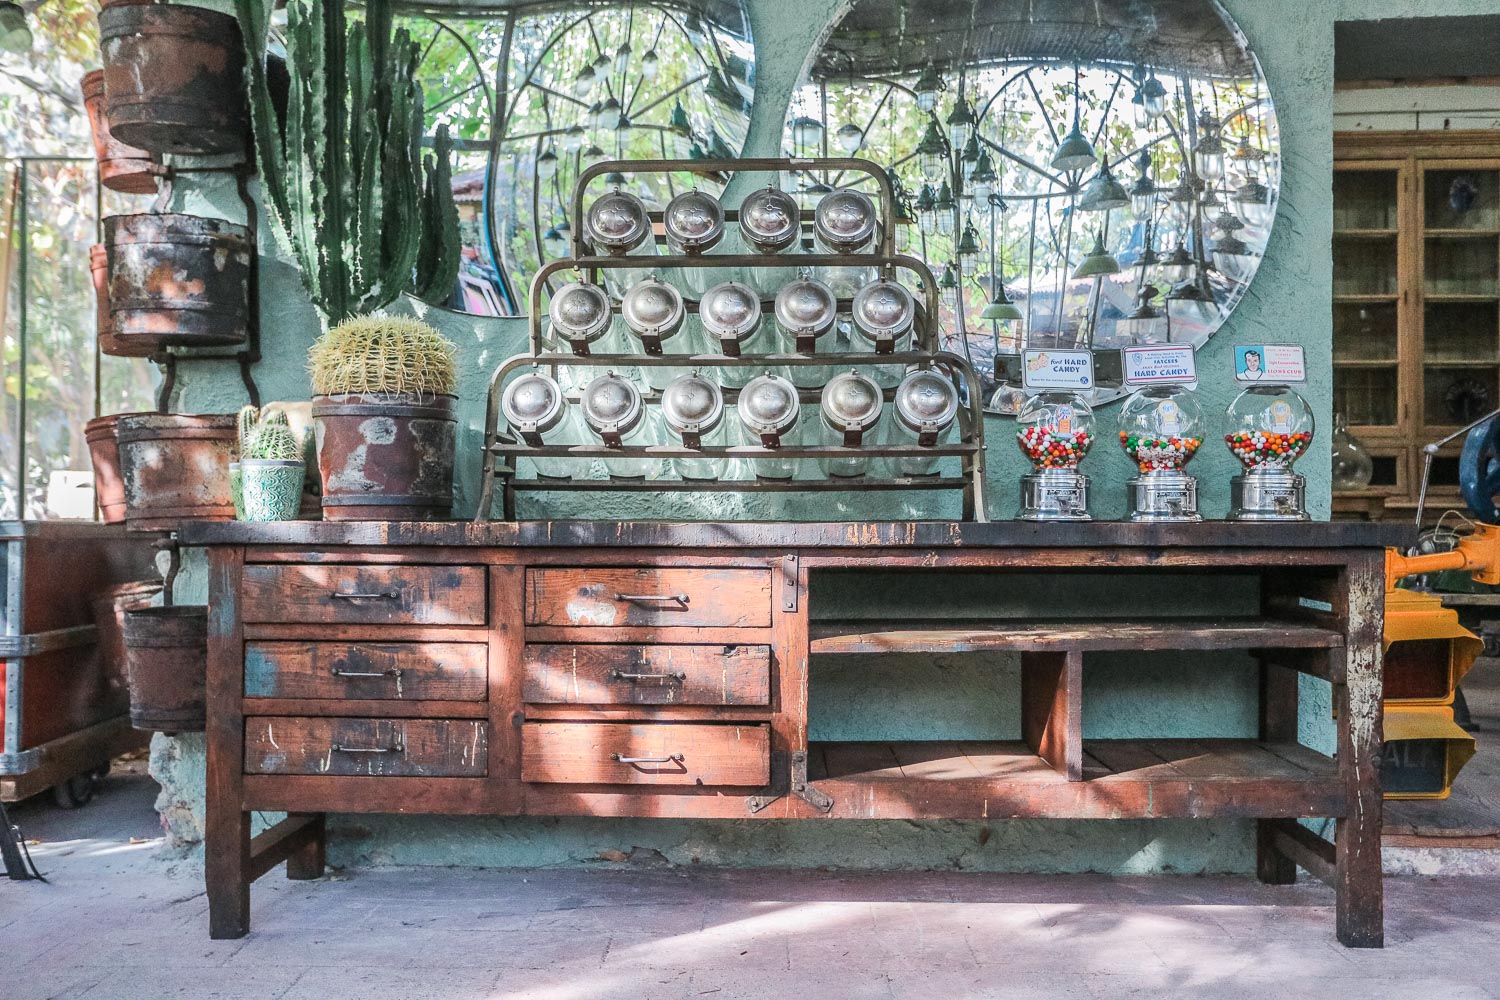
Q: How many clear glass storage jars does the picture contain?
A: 15